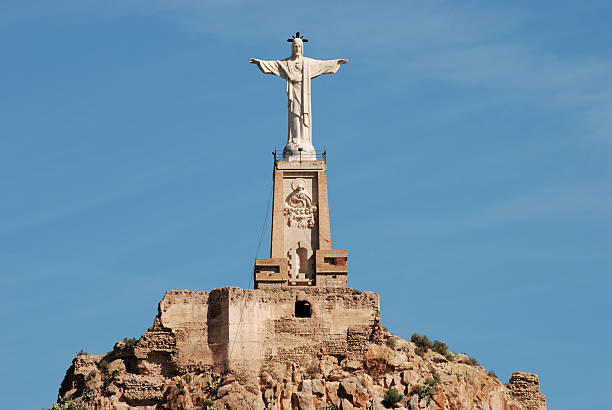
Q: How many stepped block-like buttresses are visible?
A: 2